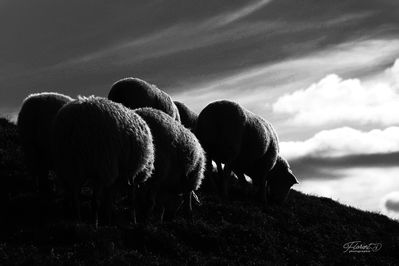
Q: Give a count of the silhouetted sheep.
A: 6